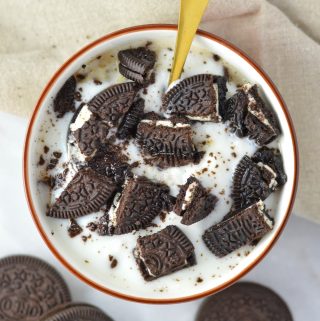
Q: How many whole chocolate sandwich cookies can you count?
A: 3